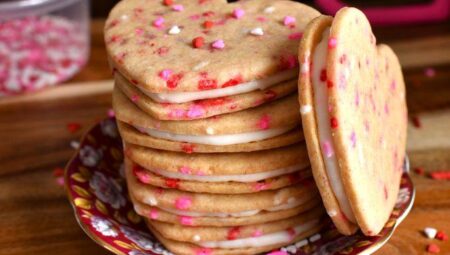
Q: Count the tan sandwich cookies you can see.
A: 6